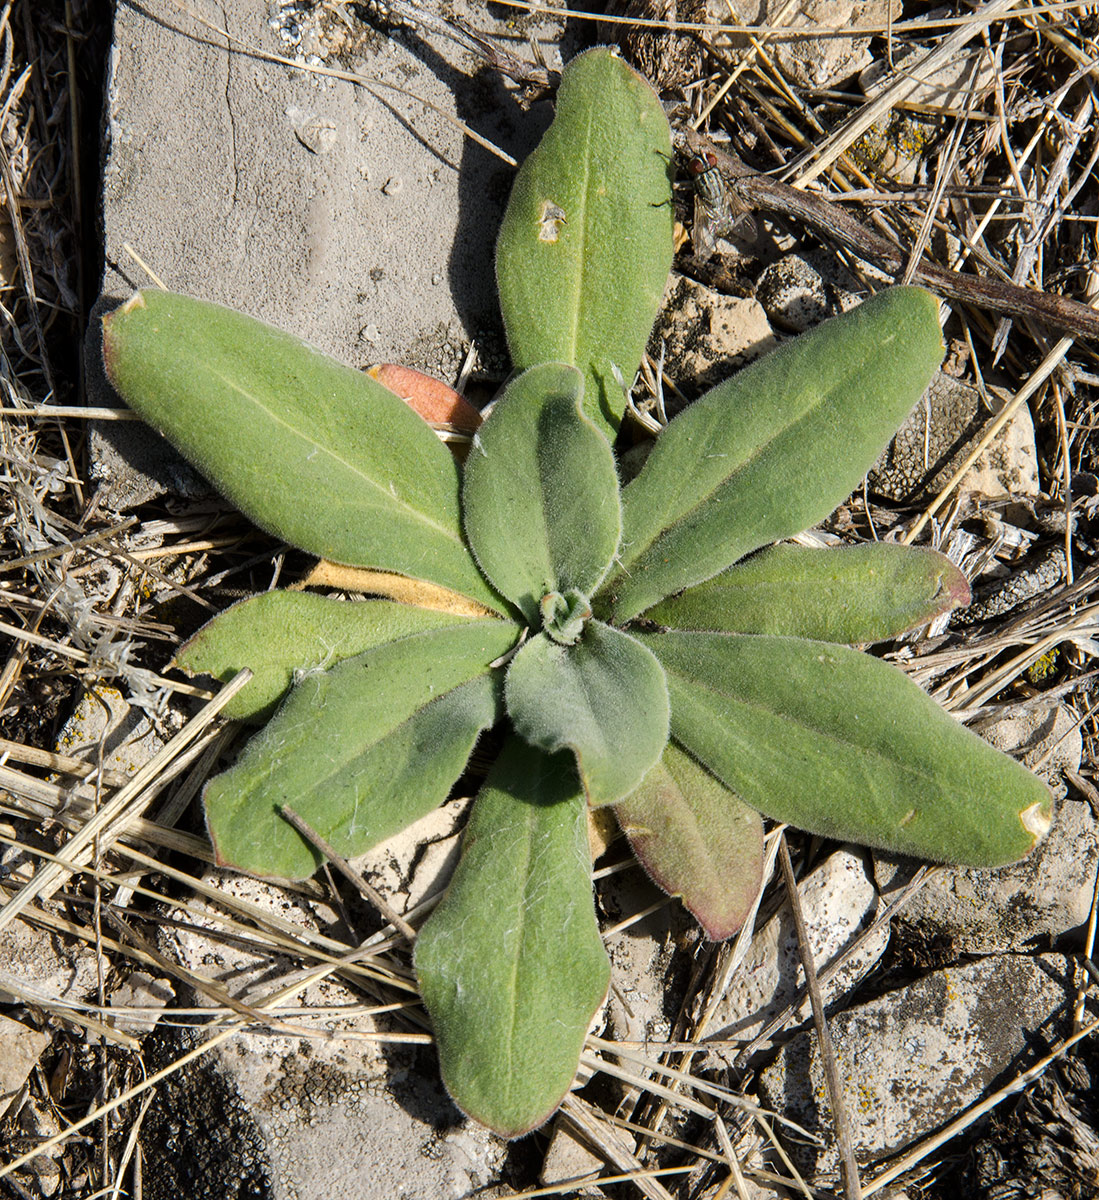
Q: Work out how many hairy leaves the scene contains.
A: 11